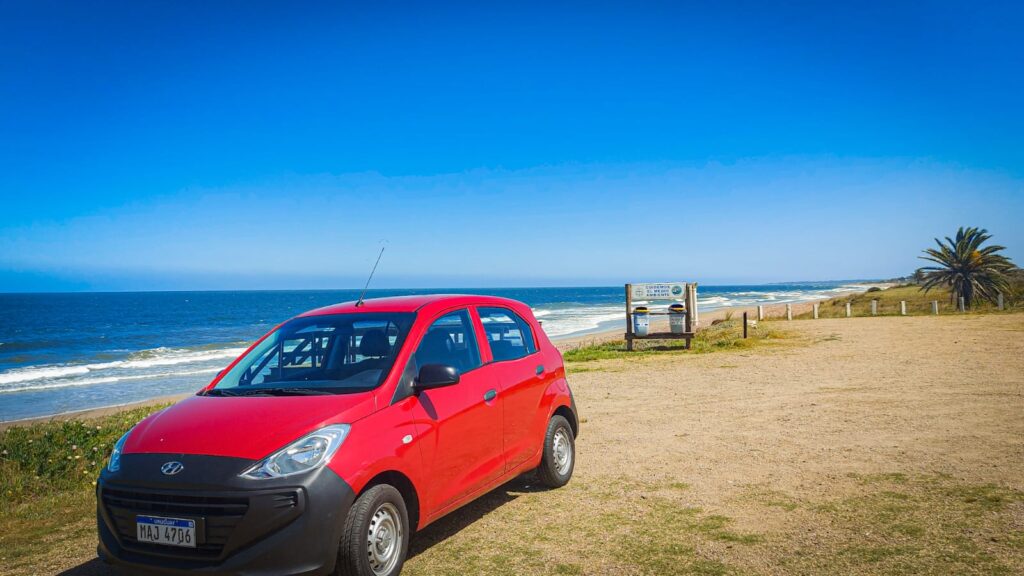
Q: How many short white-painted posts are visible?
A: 9